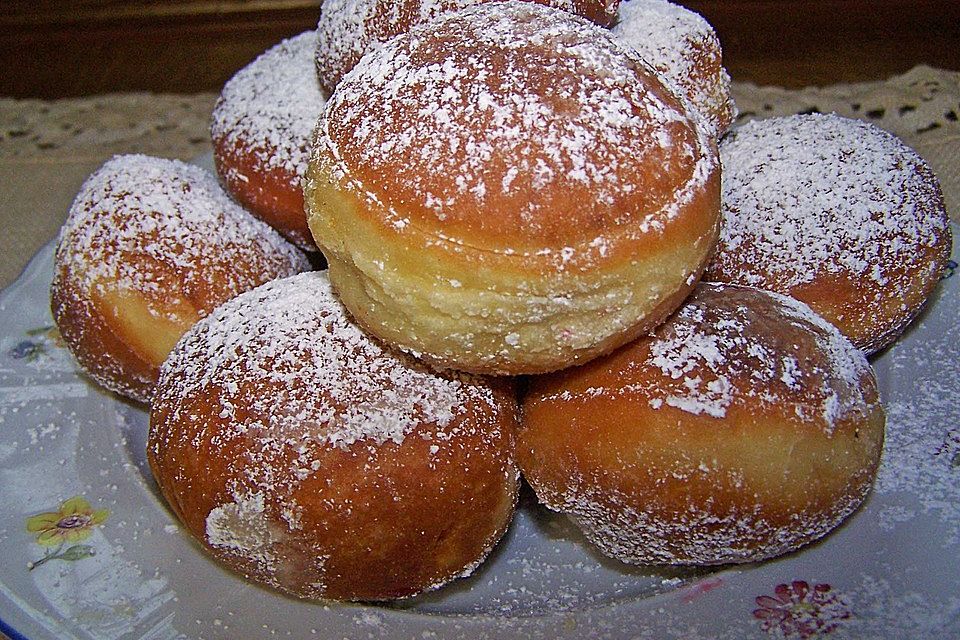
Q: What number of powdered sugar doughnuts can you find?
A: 8